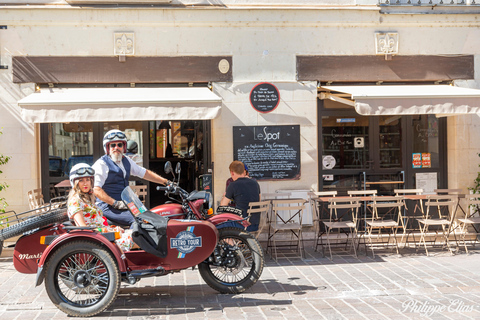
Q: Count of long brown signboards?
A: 2